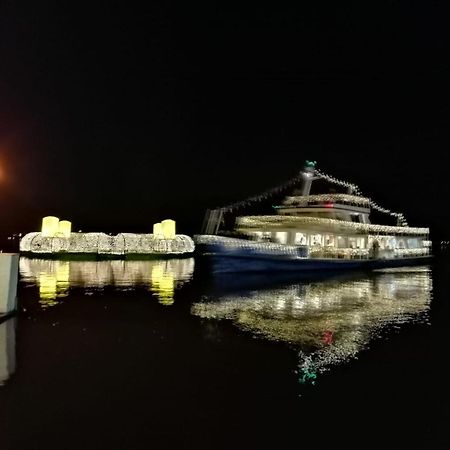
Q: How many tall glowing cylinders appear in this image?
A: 4